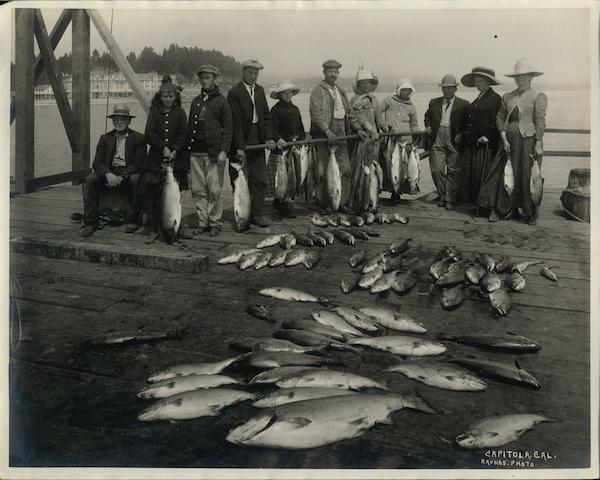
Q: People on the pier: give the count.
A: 11